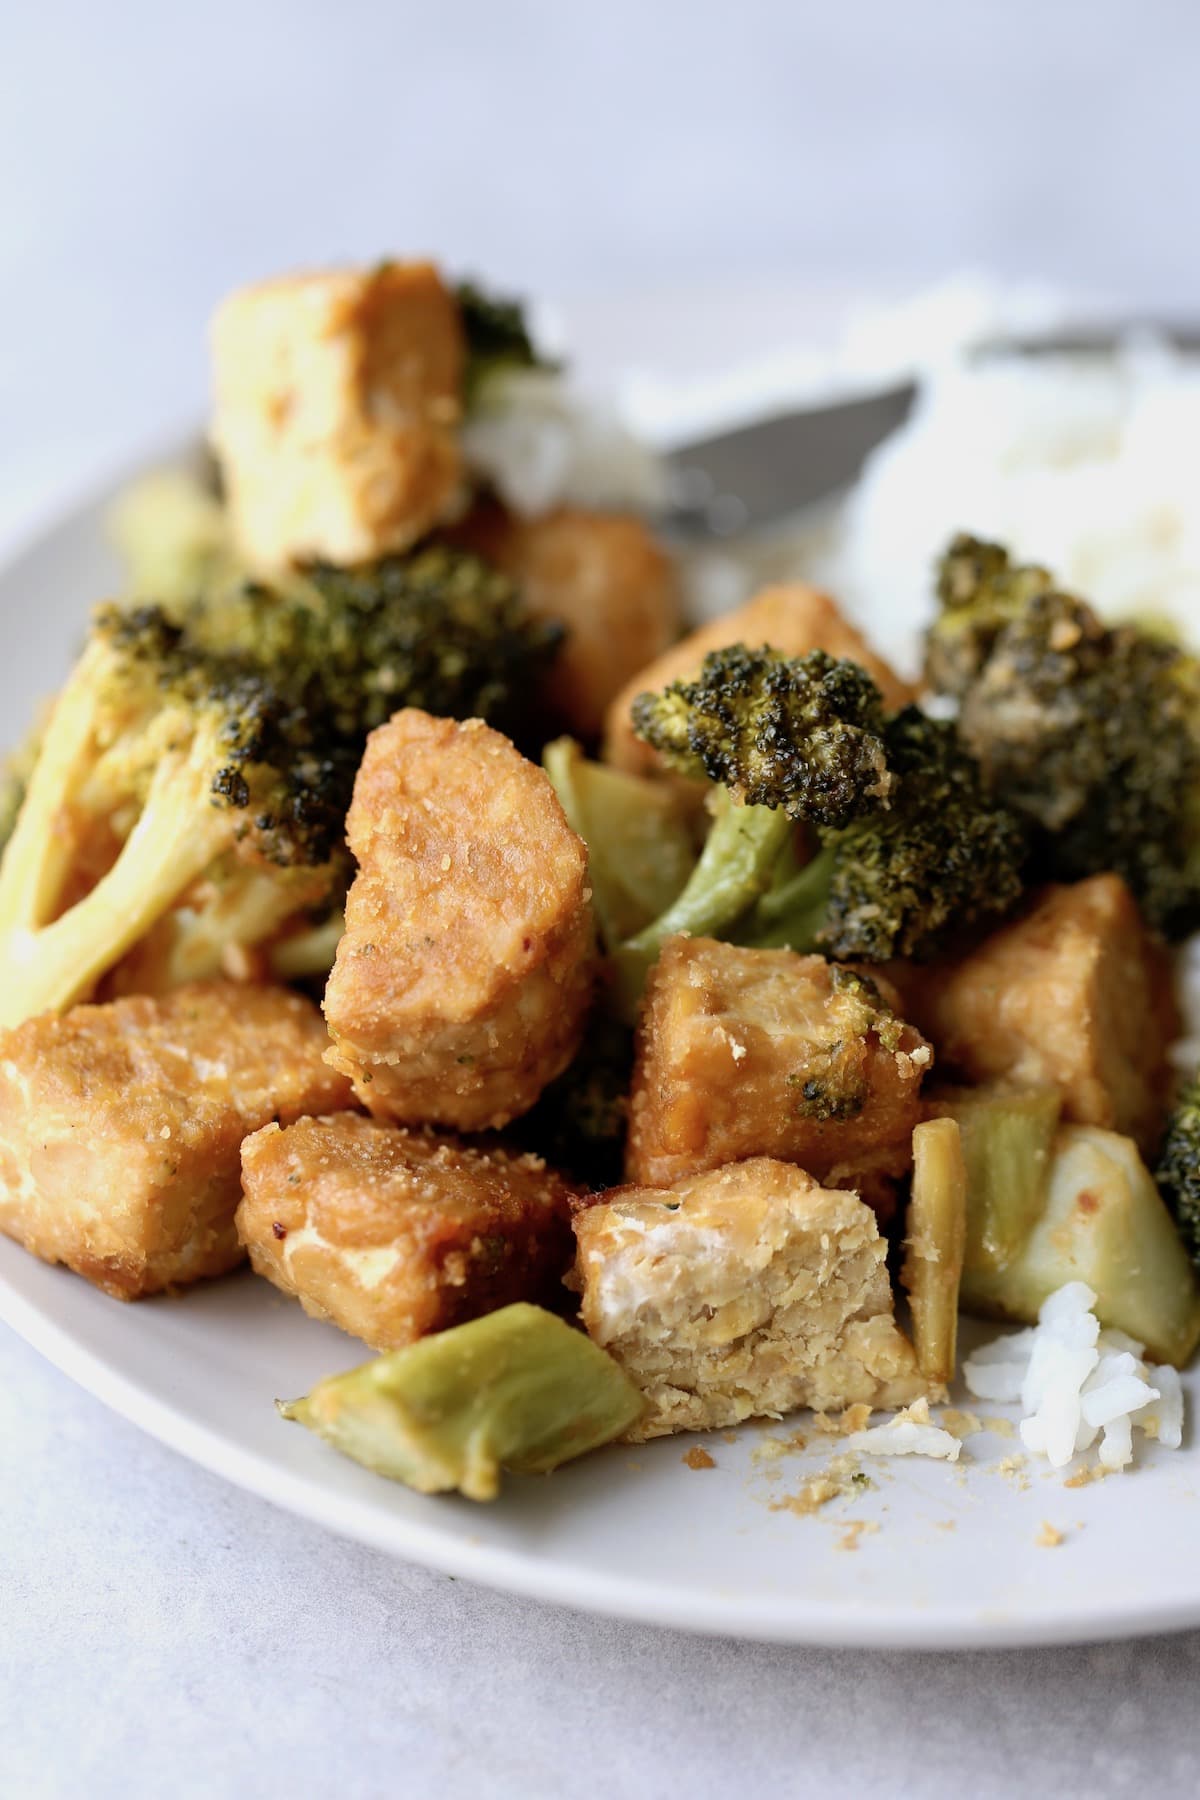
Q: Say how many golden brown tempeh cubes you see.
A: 9